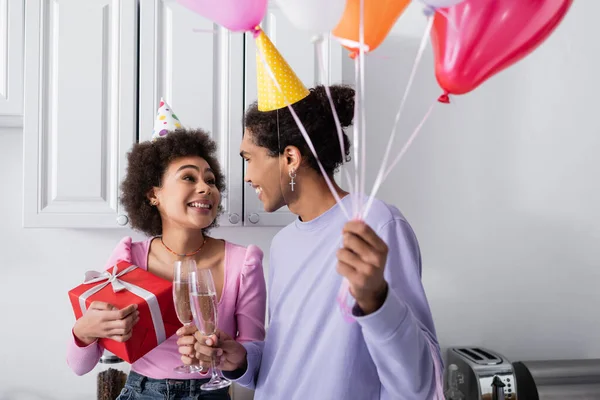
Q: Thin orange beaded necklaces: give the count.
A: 1